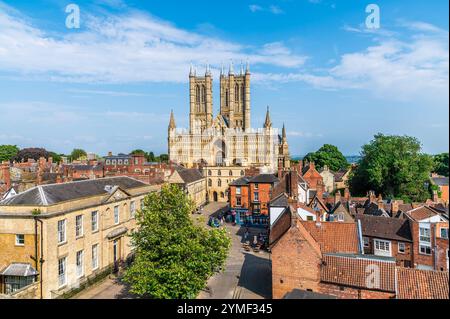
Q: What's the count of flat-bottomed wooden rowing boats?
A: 0